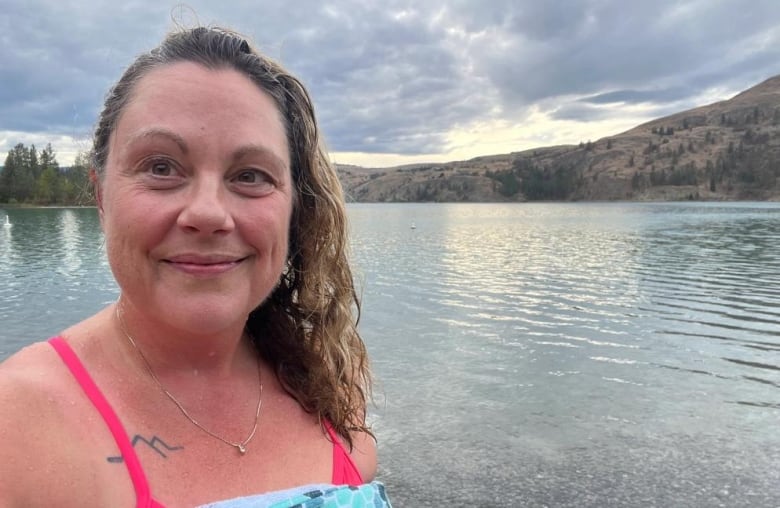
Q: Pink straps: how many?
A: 2